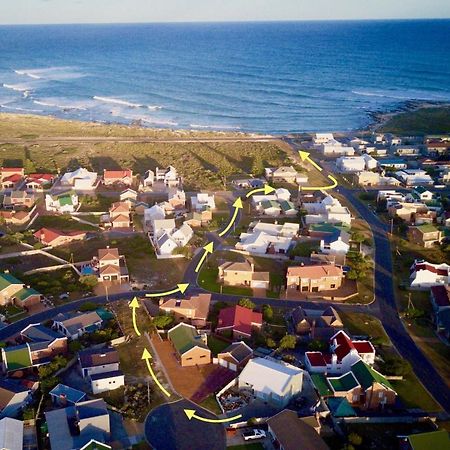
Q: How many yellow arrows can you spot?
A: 8